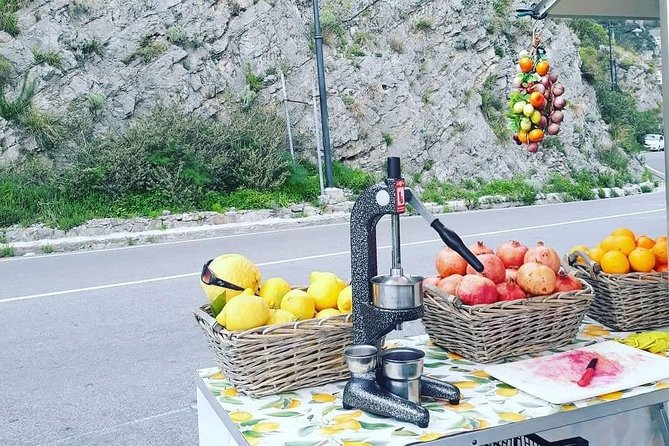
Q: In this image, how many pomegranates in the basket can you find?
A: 12